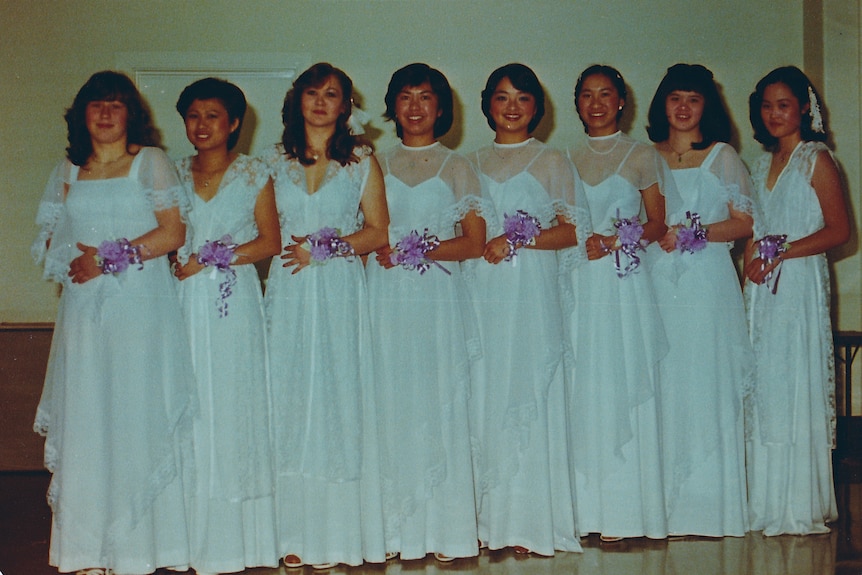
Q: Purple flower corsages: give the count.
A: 8